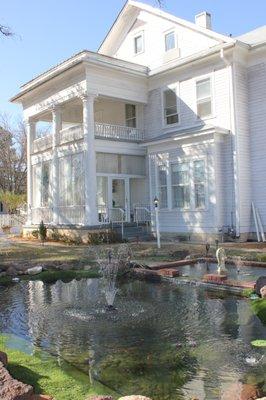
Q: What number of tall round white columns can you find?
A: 3